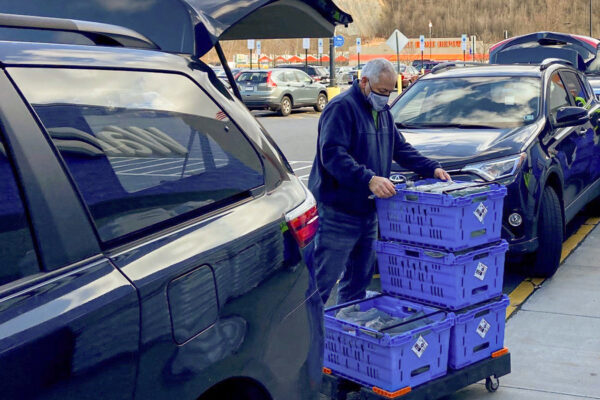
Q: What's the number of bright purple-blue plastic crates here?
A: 4